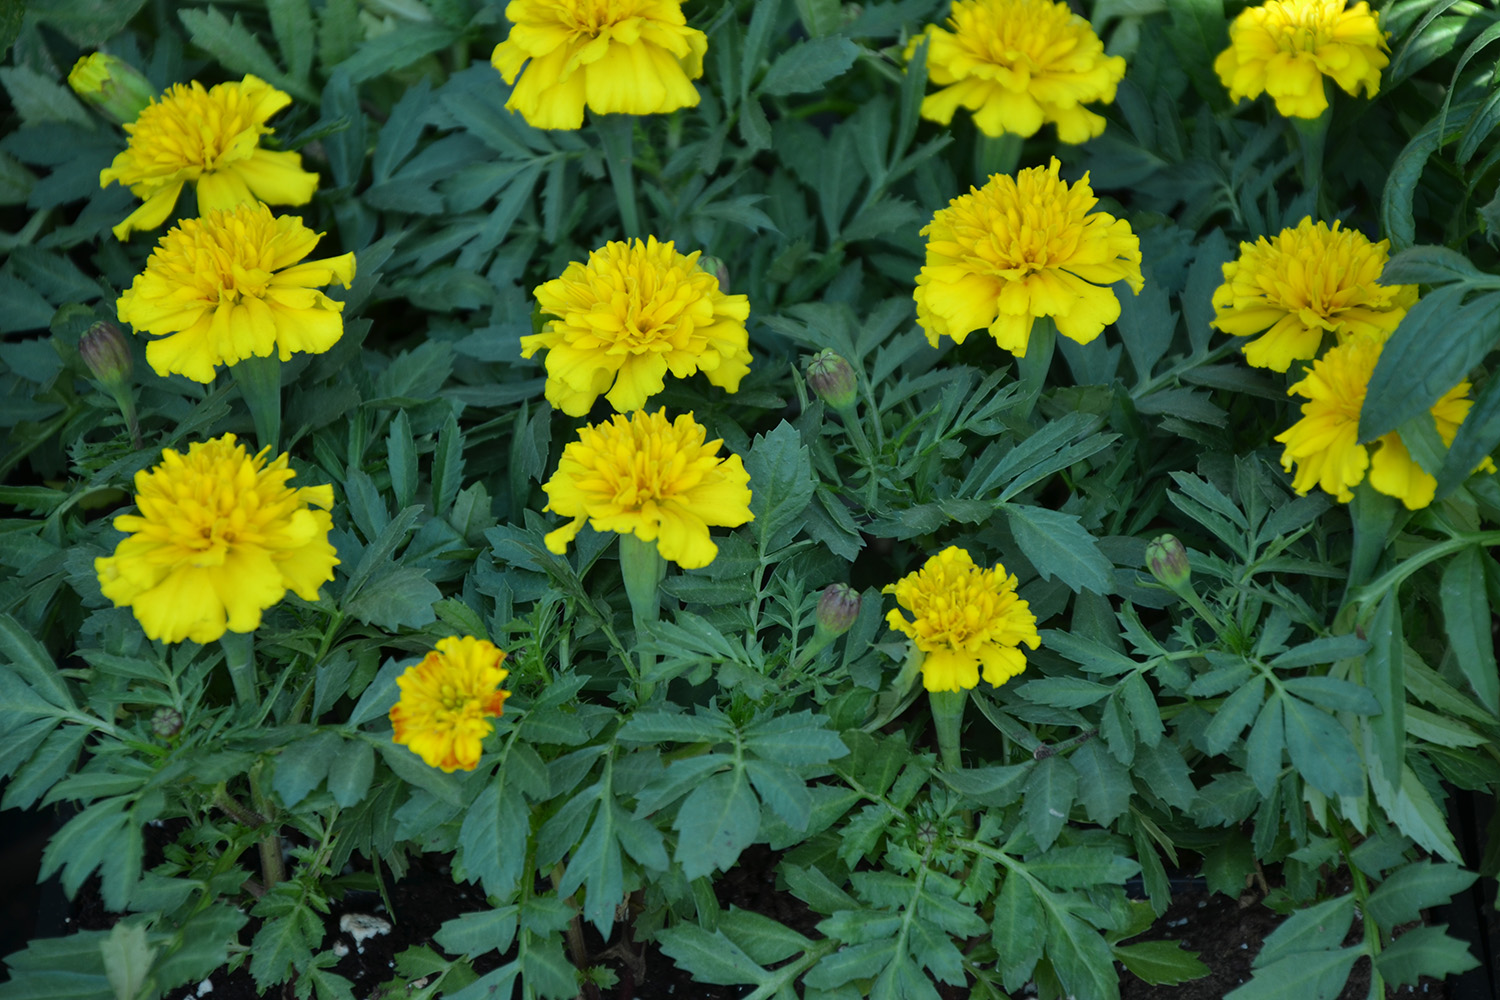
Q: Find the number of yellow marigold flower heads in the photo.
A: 13